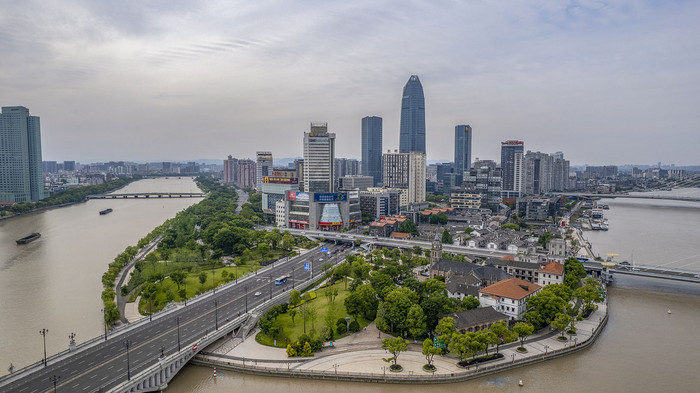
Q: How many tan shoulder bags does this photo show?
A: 0